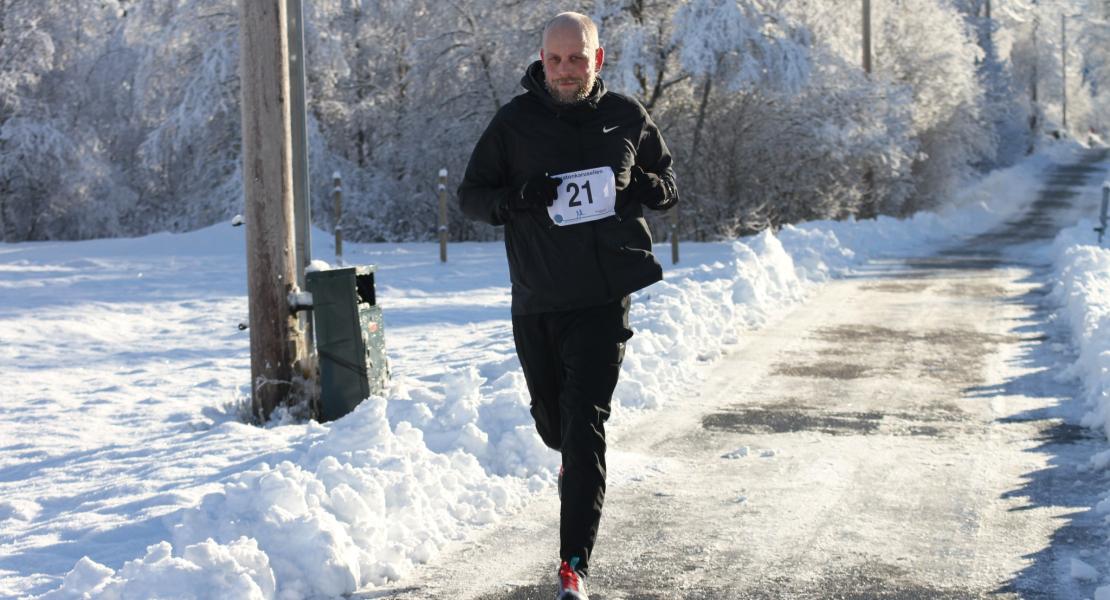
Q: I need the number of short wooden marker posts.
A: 3